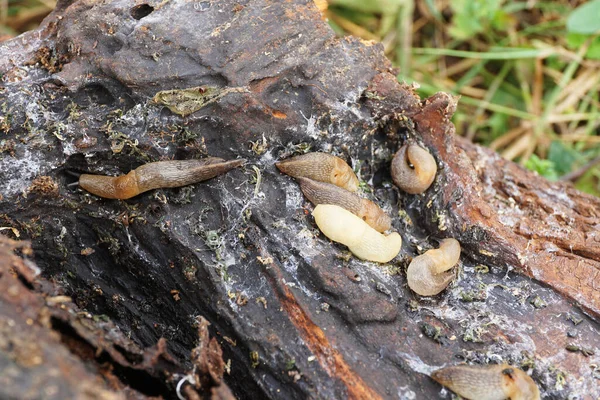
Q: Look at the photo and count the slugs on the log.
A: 7